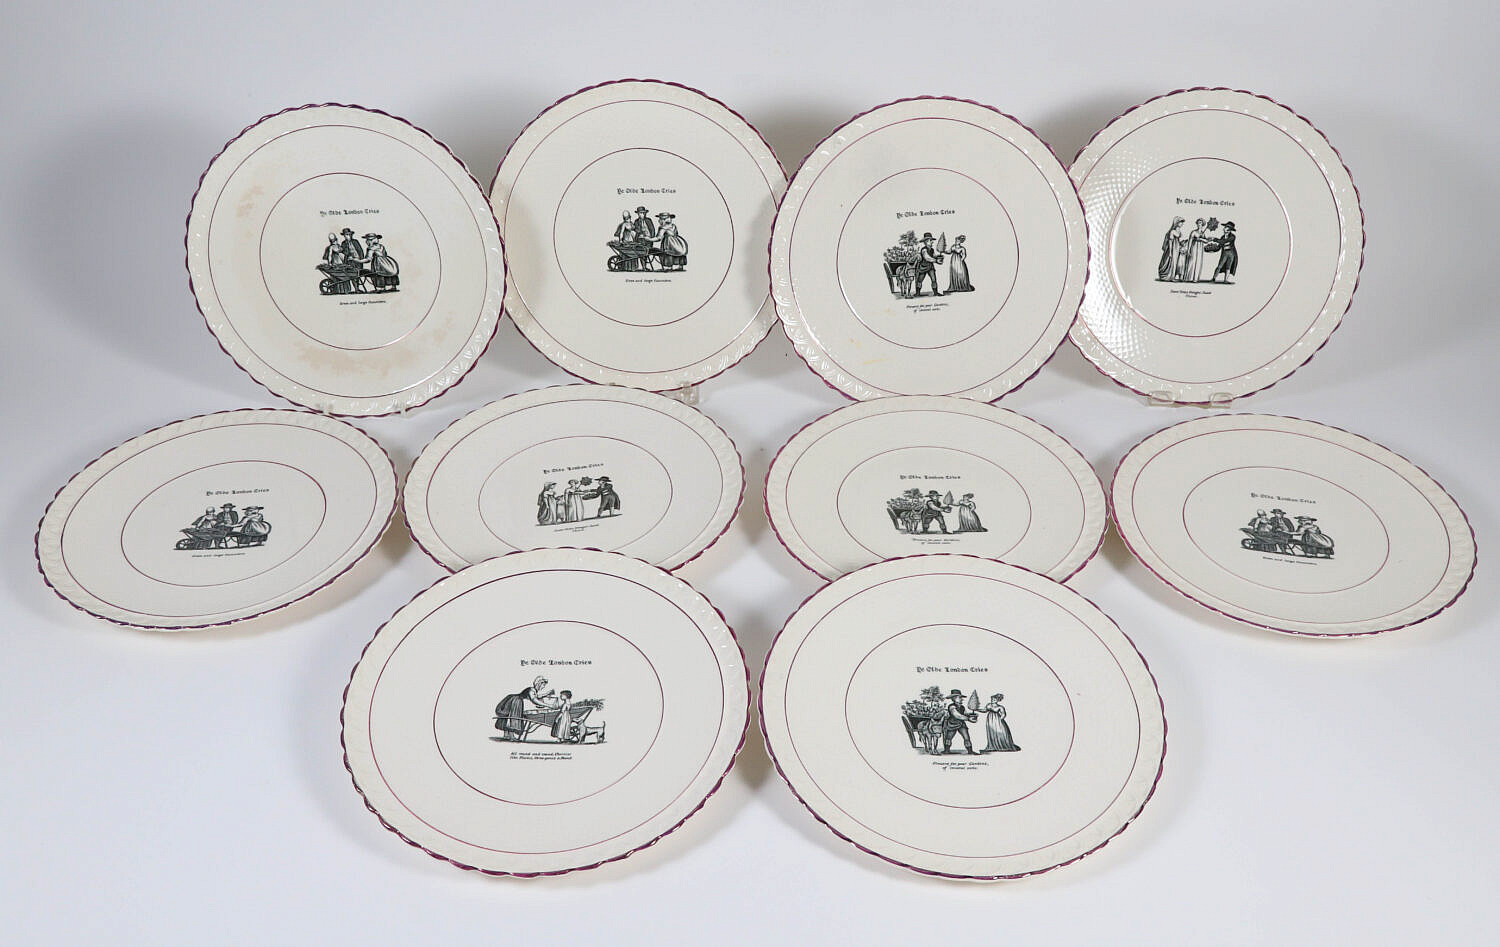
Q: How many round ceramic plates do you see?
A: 10